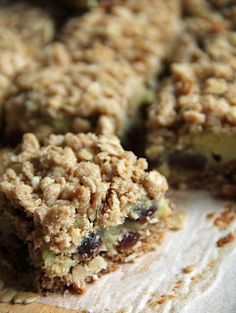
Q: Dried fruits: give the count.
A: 4